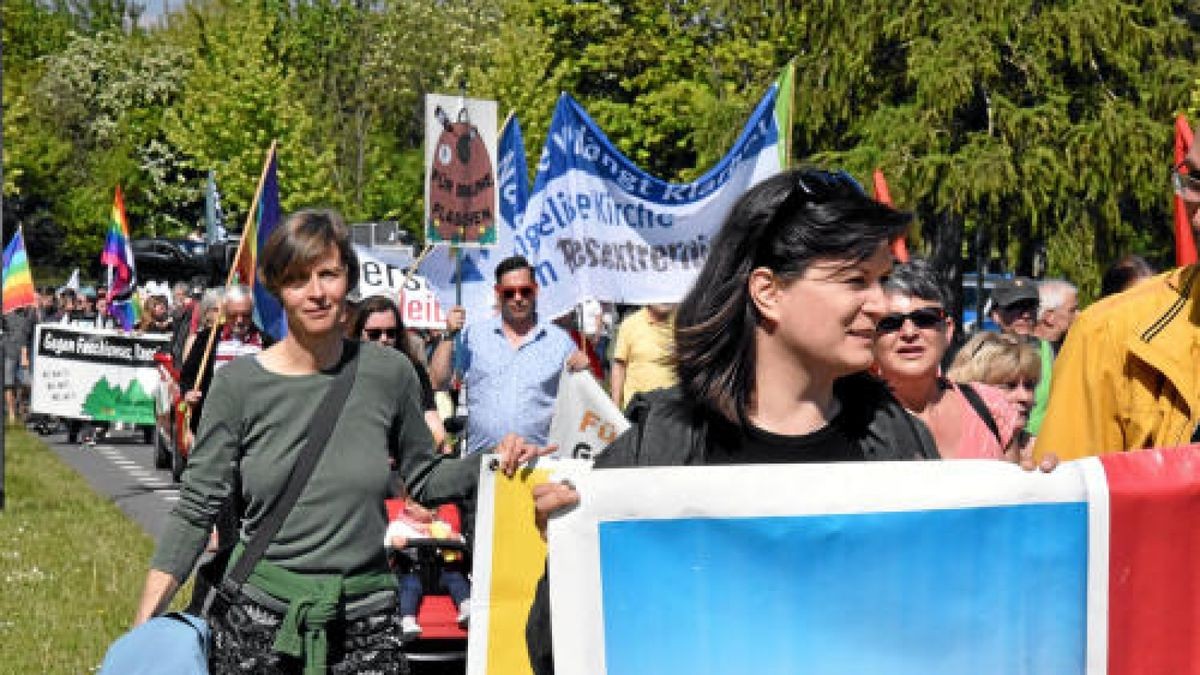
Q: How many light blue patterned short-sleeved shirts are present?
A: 1